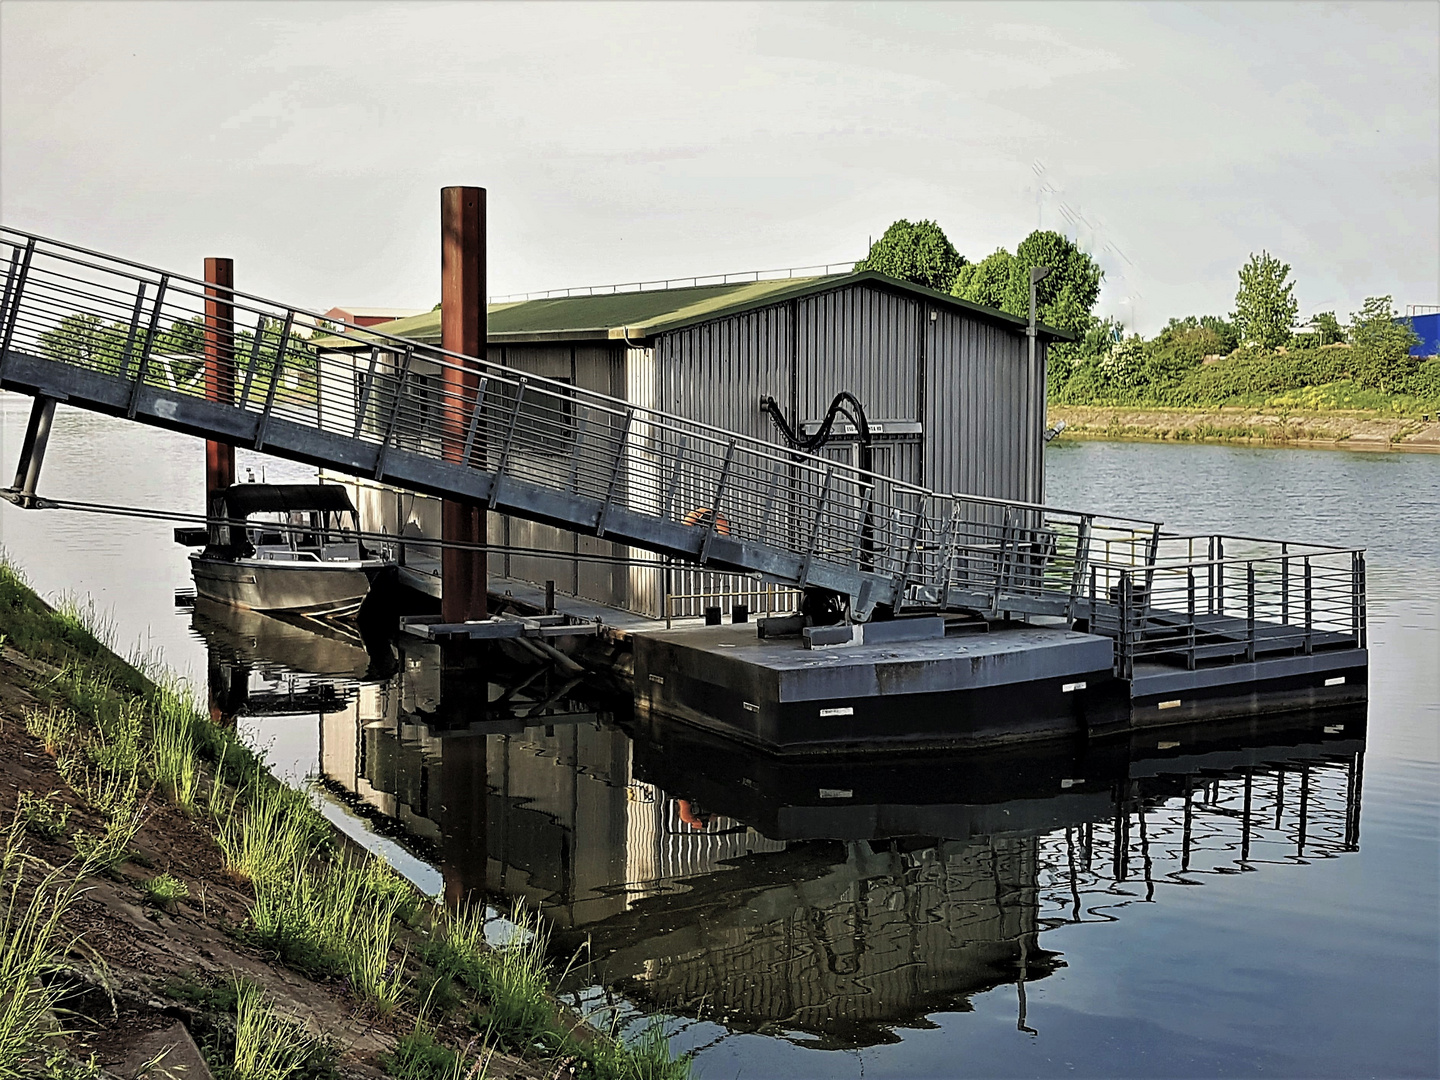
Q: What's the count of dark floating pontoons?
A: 2